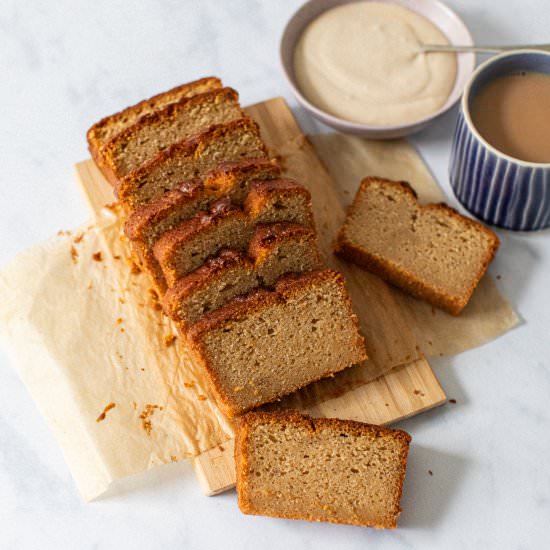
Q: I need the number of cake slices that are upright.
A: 7